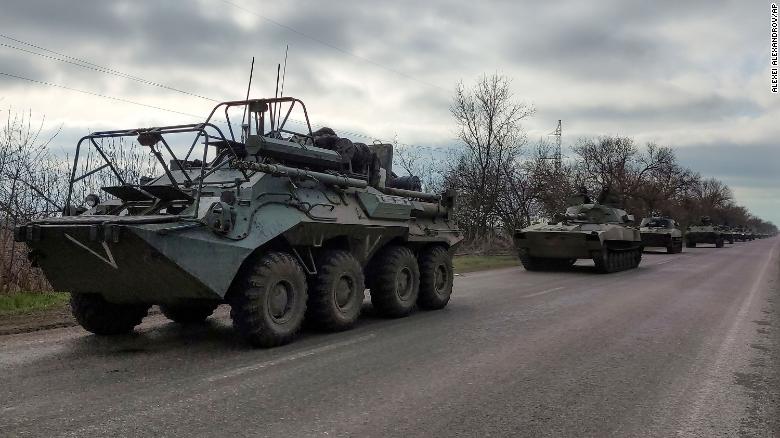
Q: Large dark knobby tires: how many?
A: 6